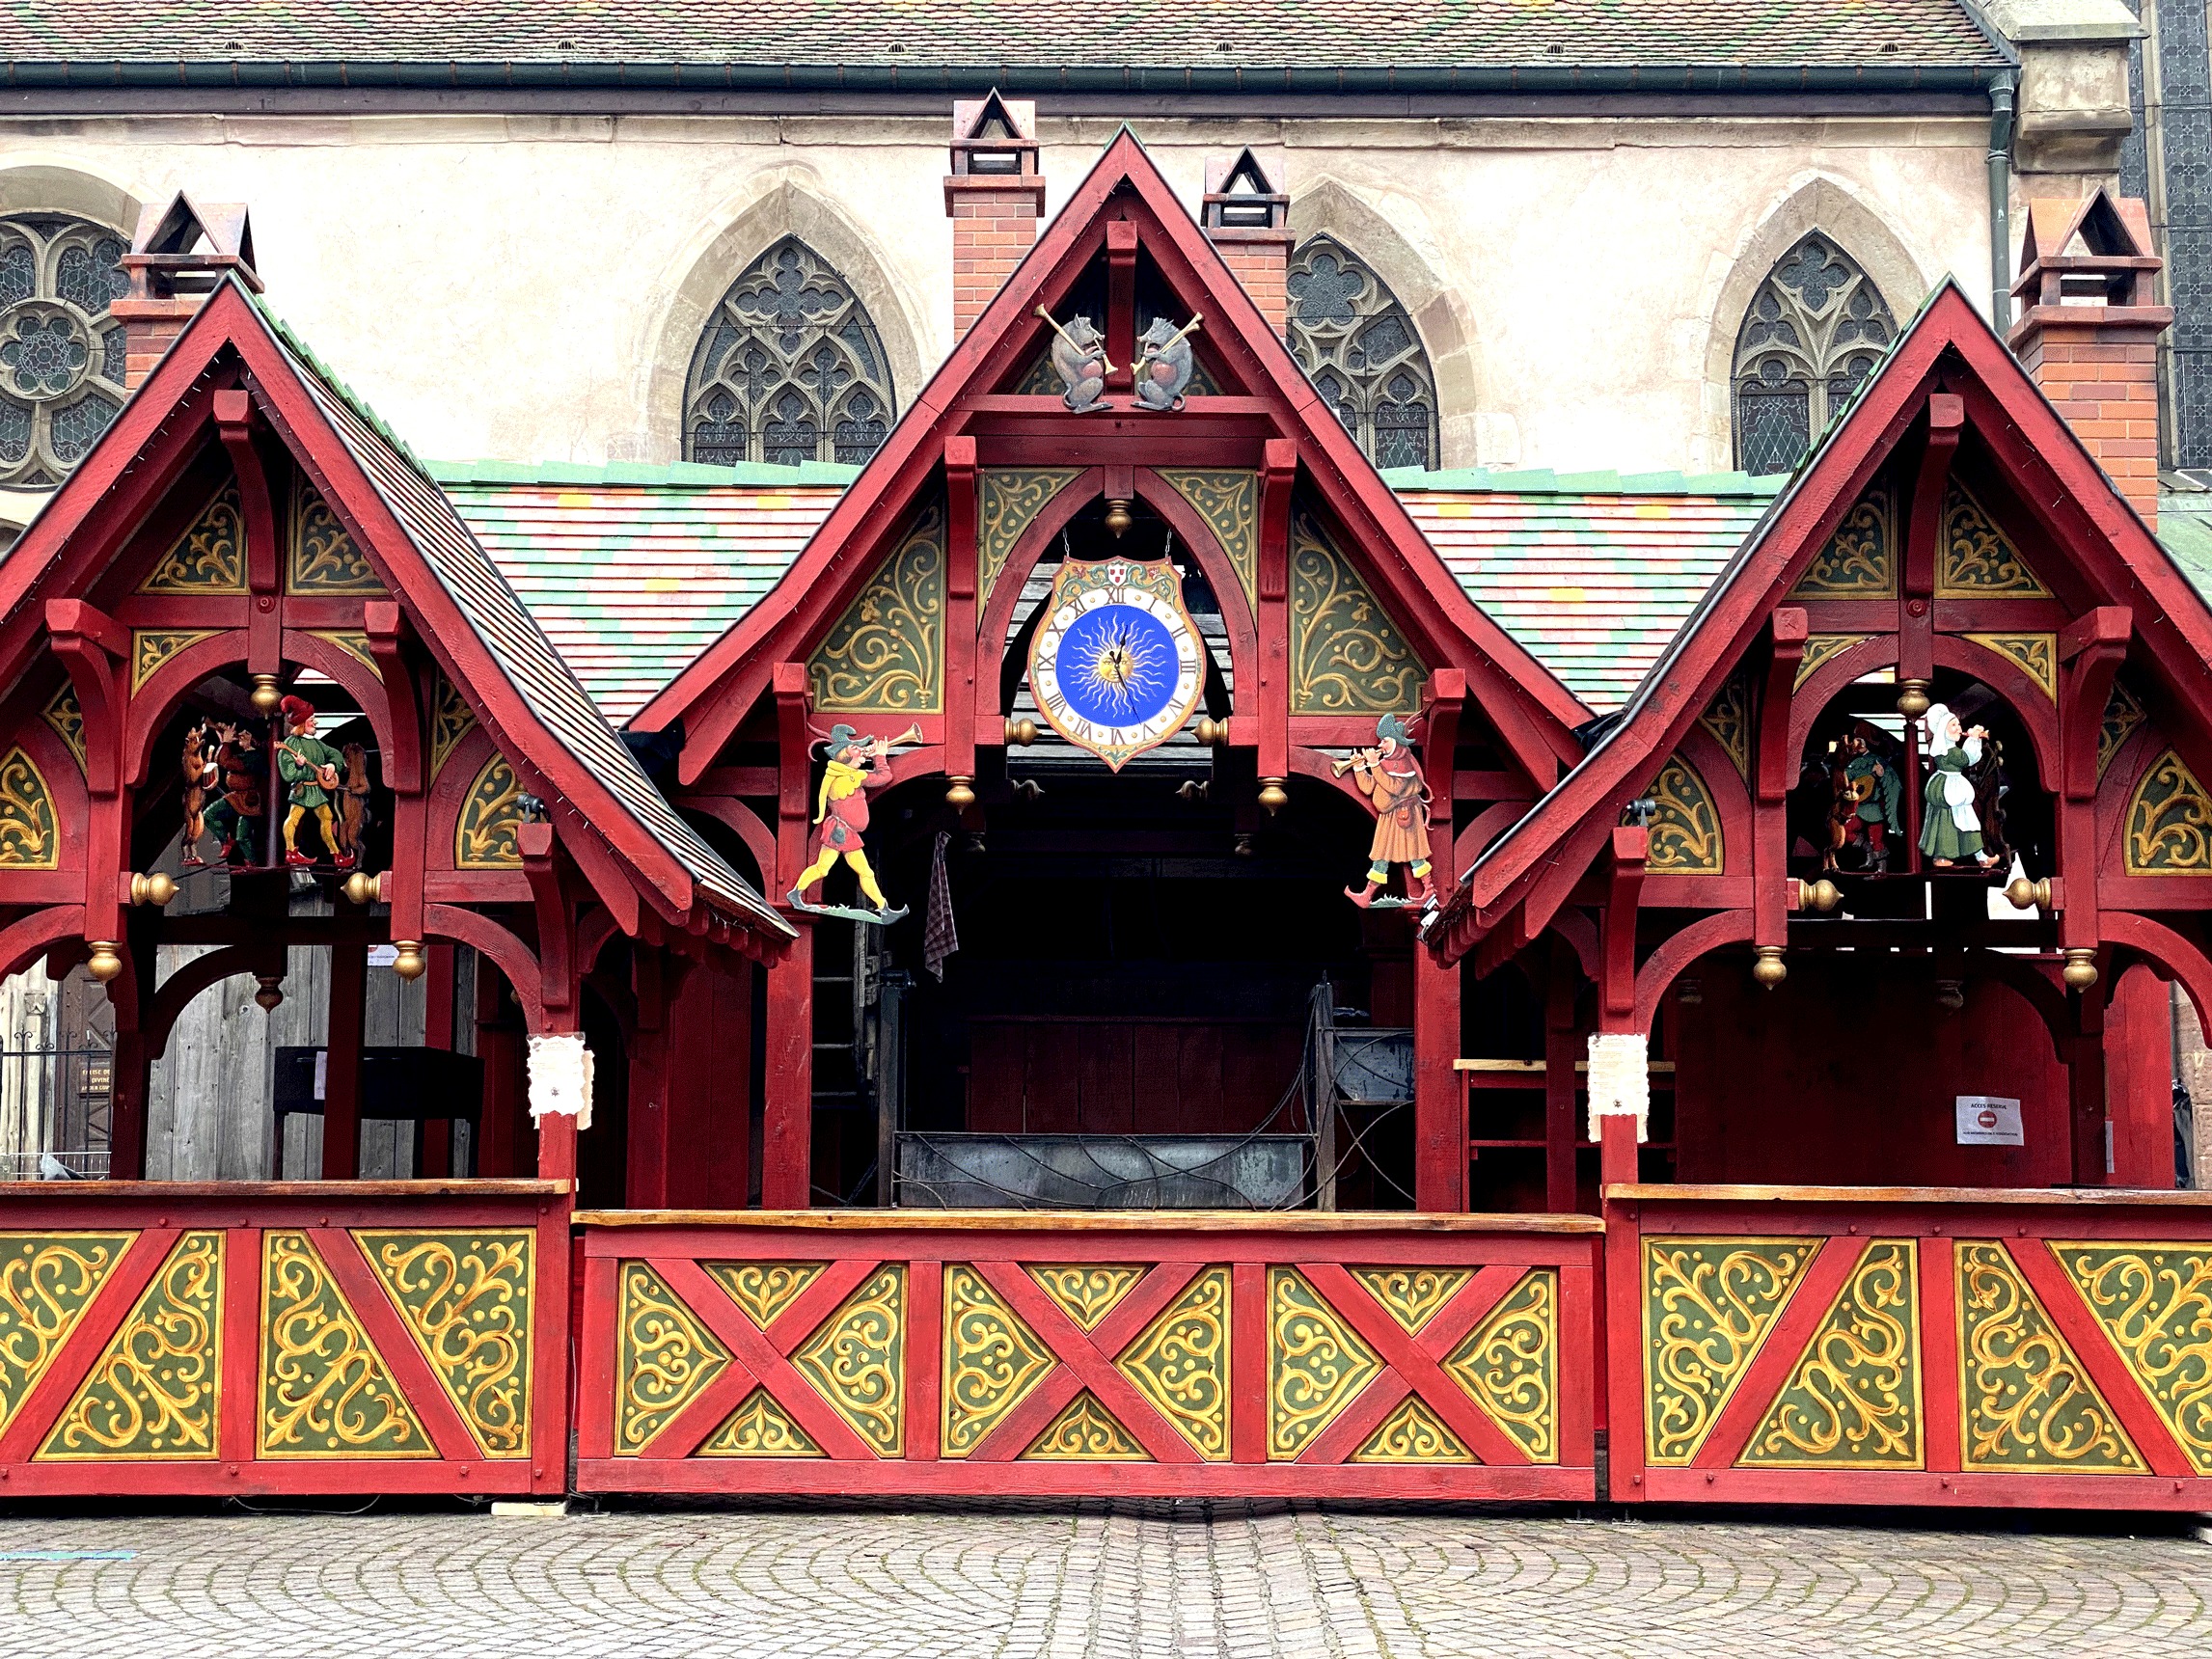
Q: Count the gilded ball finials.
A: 15